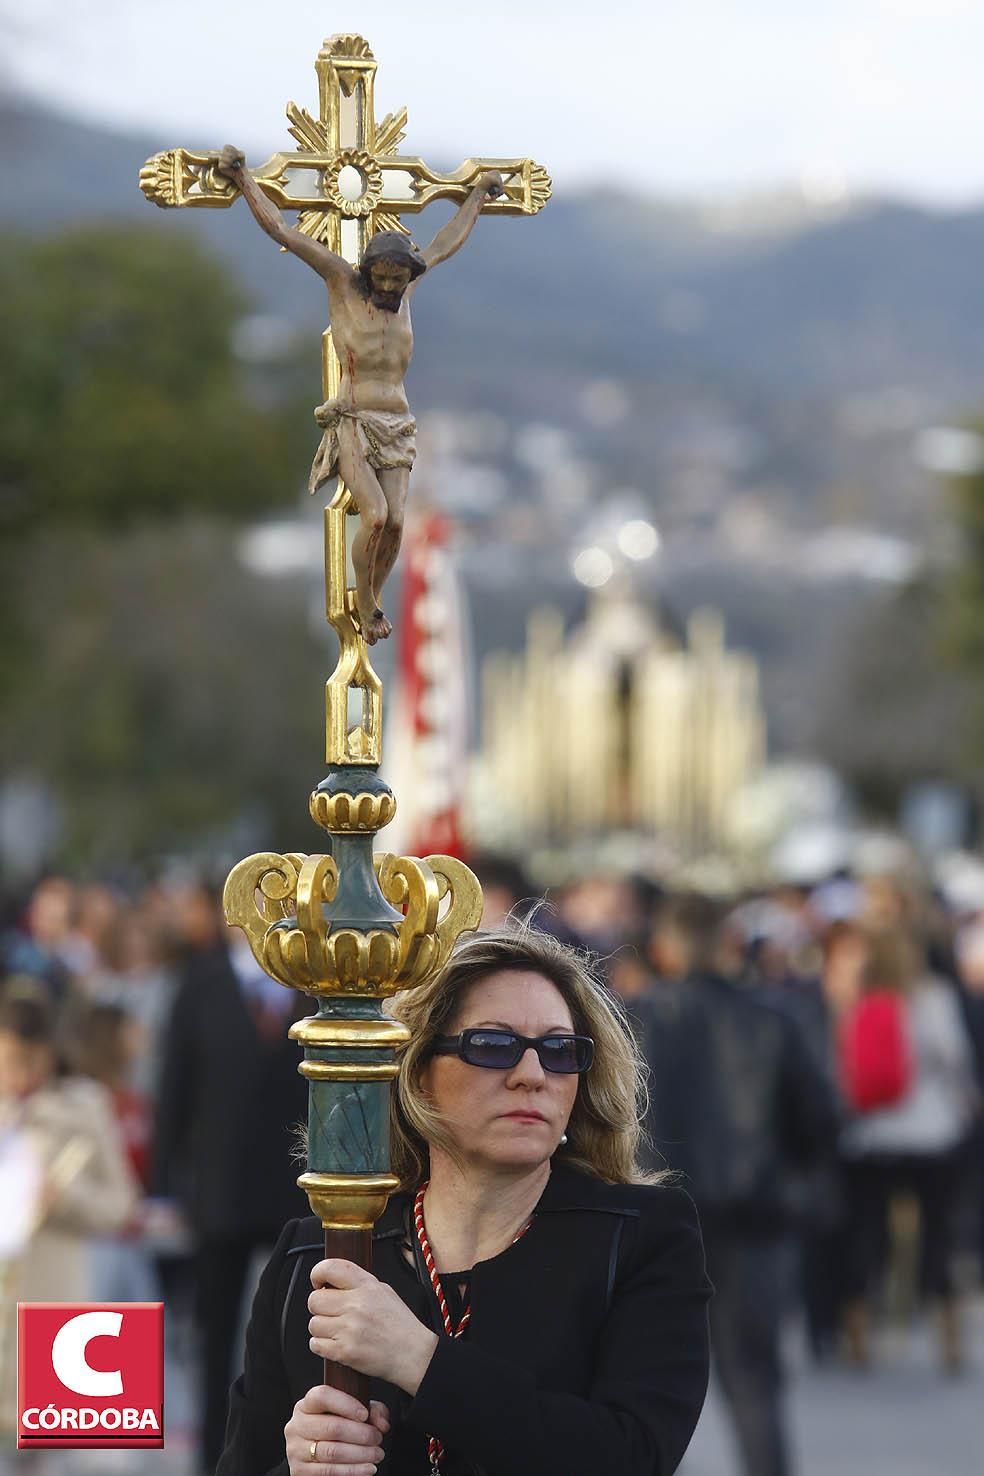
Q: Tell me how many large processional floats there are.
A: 1